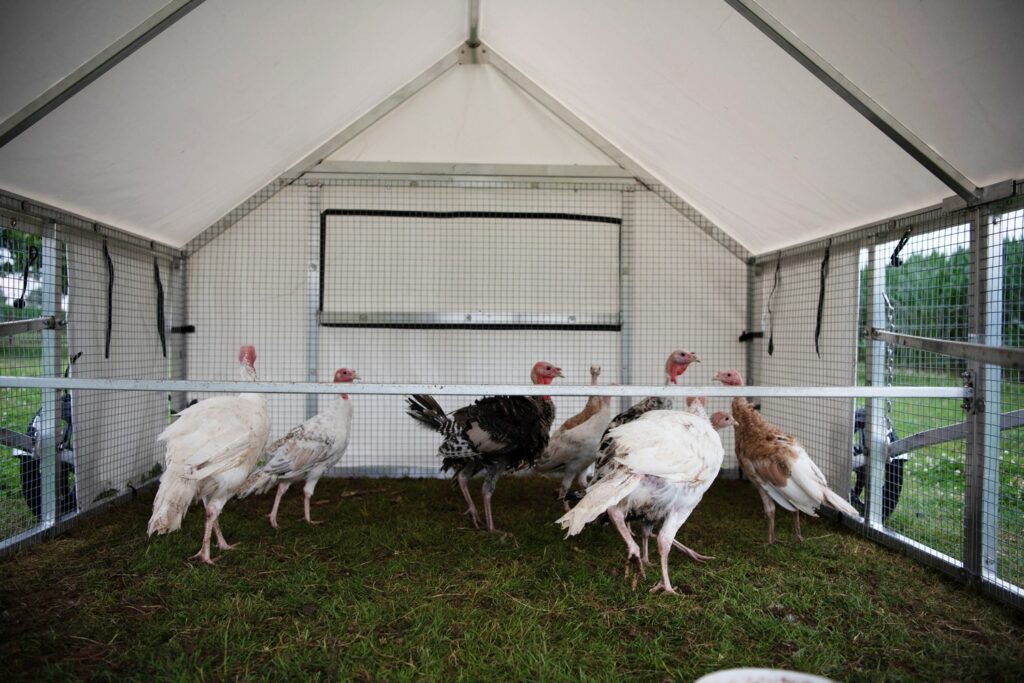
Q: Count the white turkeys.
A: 3